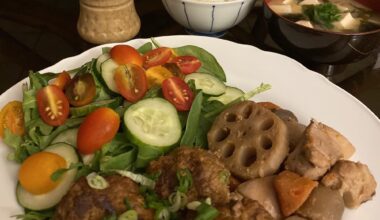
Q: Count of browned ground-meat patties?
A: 3